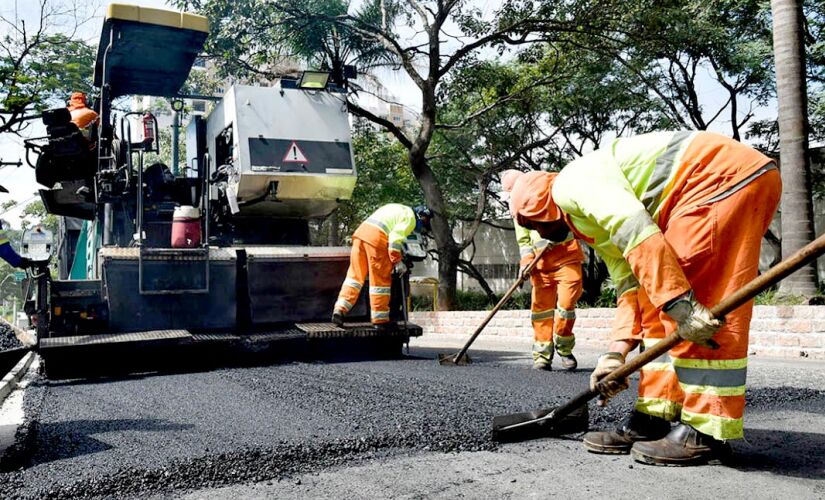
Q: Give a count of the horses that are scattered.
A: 0